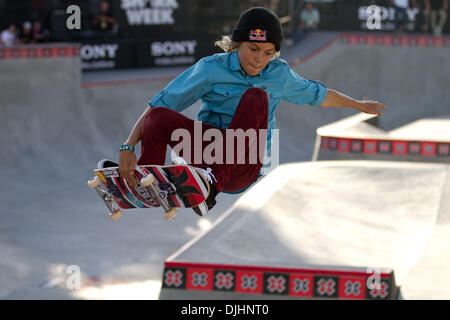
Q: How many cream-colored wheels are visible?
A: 4